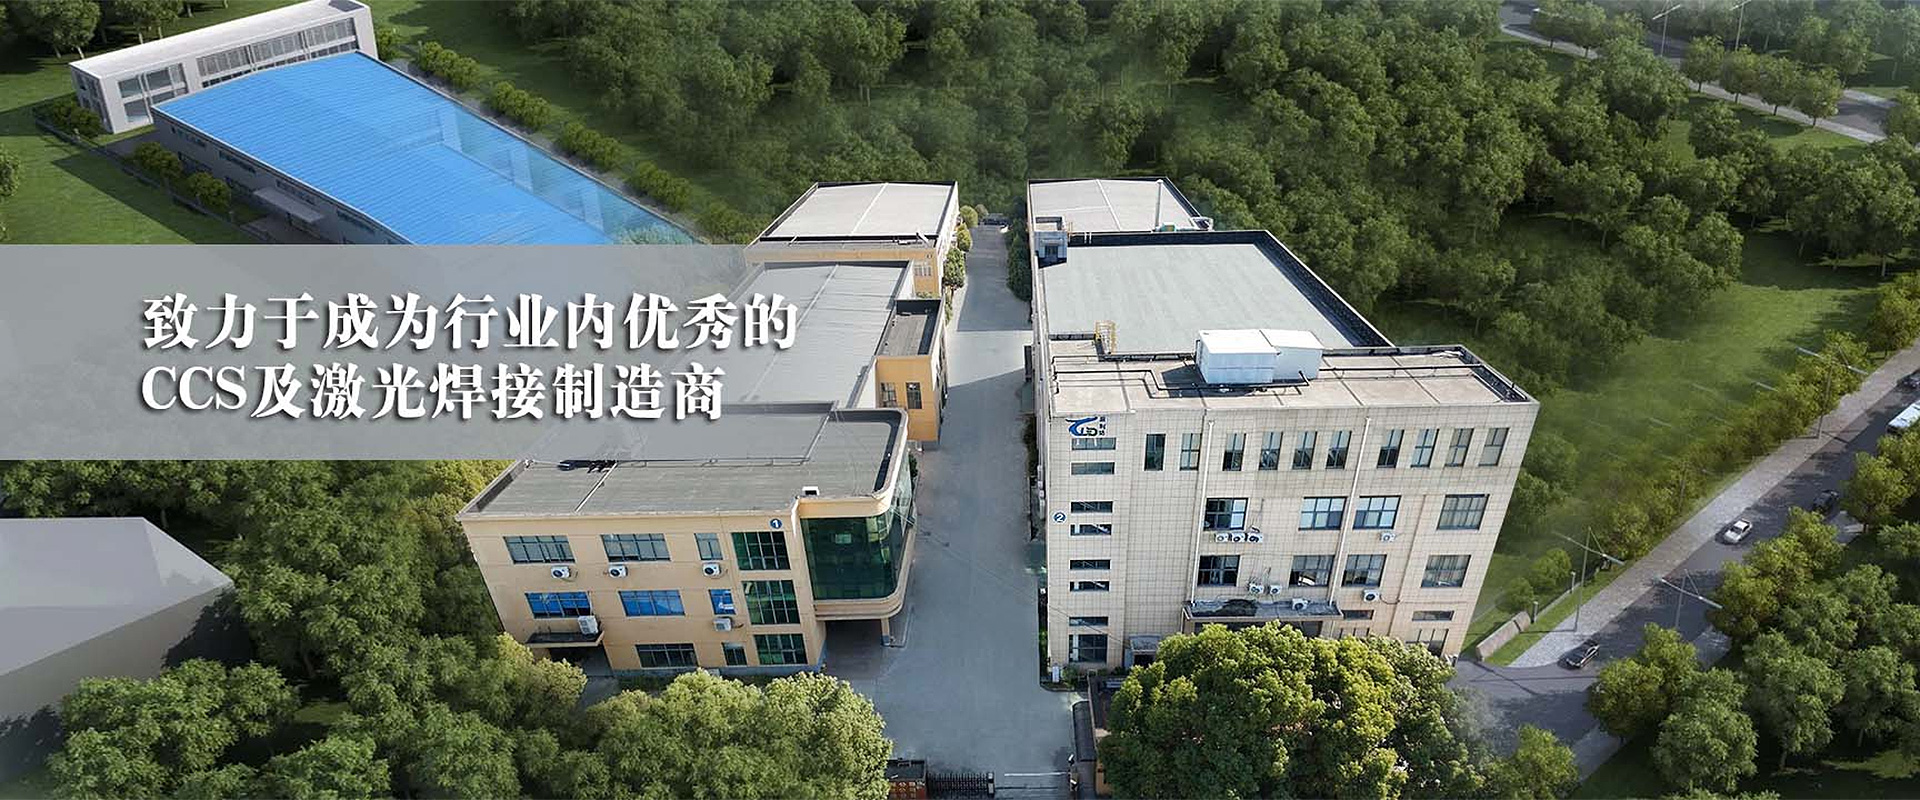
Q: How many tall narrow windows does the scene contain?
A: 10